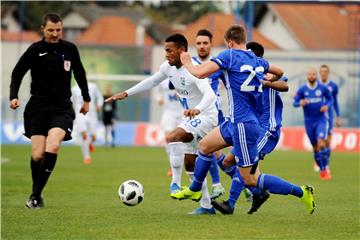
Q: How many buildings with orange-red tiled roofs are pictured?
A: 4